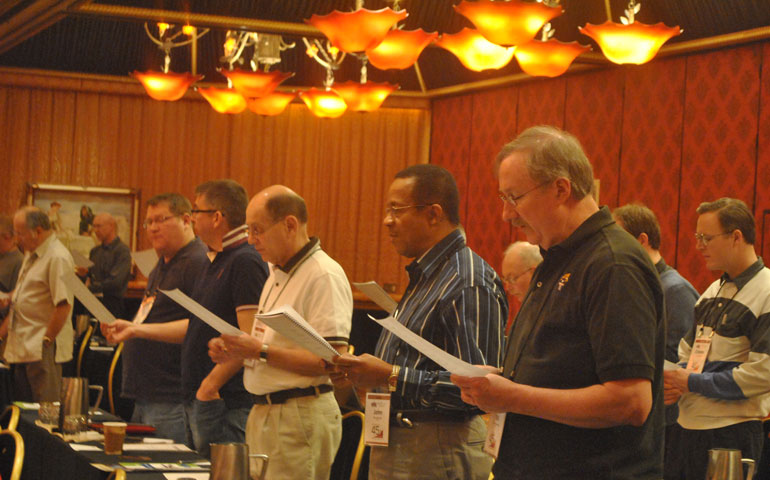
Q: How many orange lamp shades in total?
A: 12